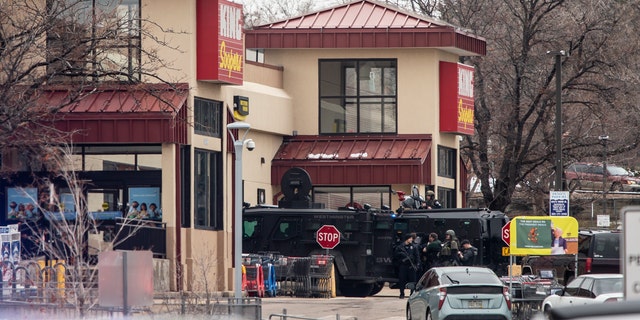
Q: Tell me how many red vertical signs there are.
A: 2